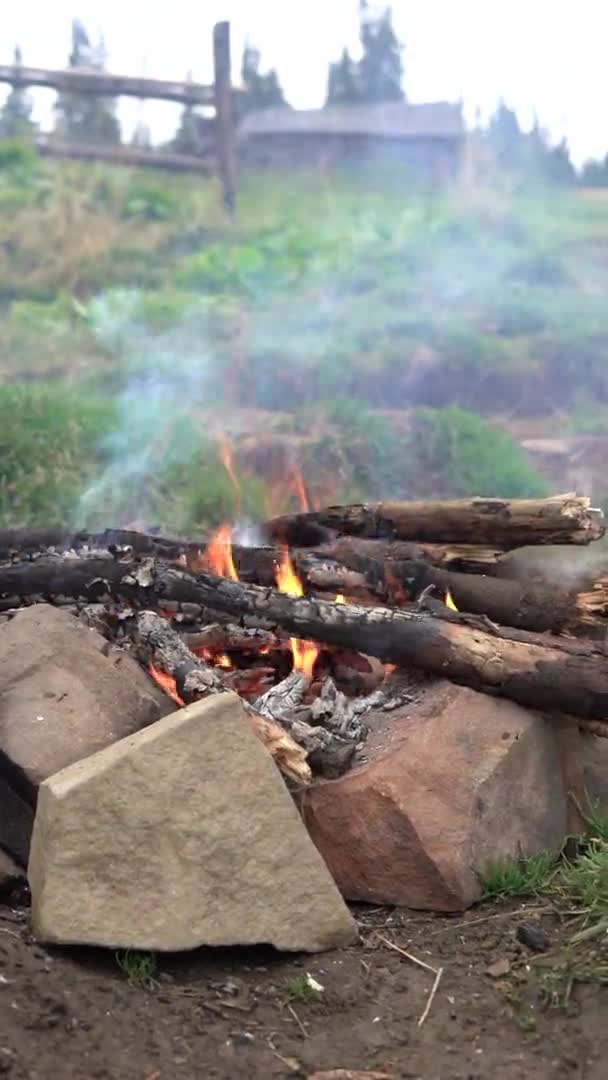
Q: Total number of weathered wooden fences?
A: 1